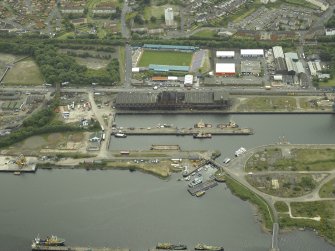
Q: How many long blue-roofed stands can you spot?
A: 2